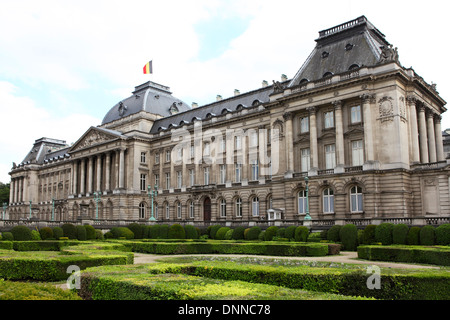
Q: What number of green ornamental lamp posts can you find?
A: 6